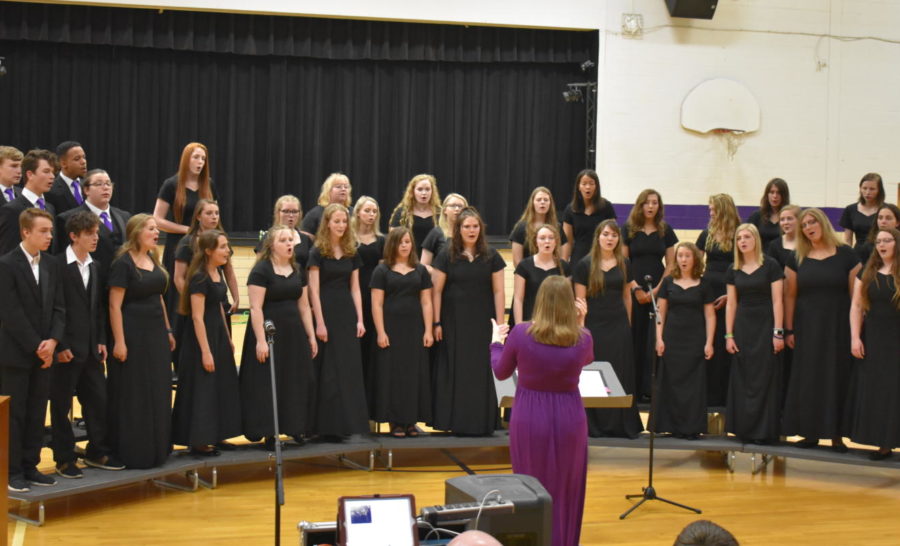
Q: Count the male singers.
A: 6